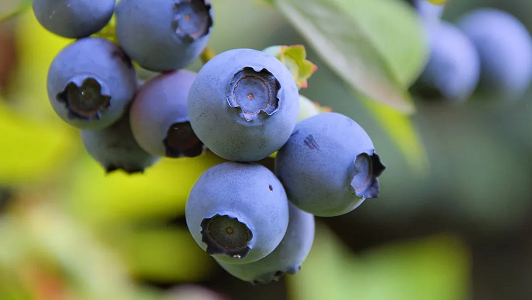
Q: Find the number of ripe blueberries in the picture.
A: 11